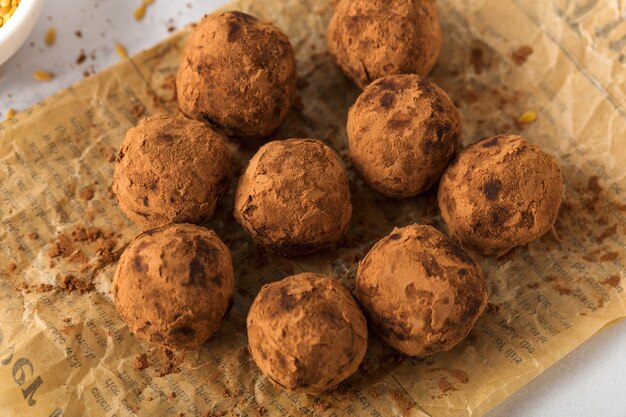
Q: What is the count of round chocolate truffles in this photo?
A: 9